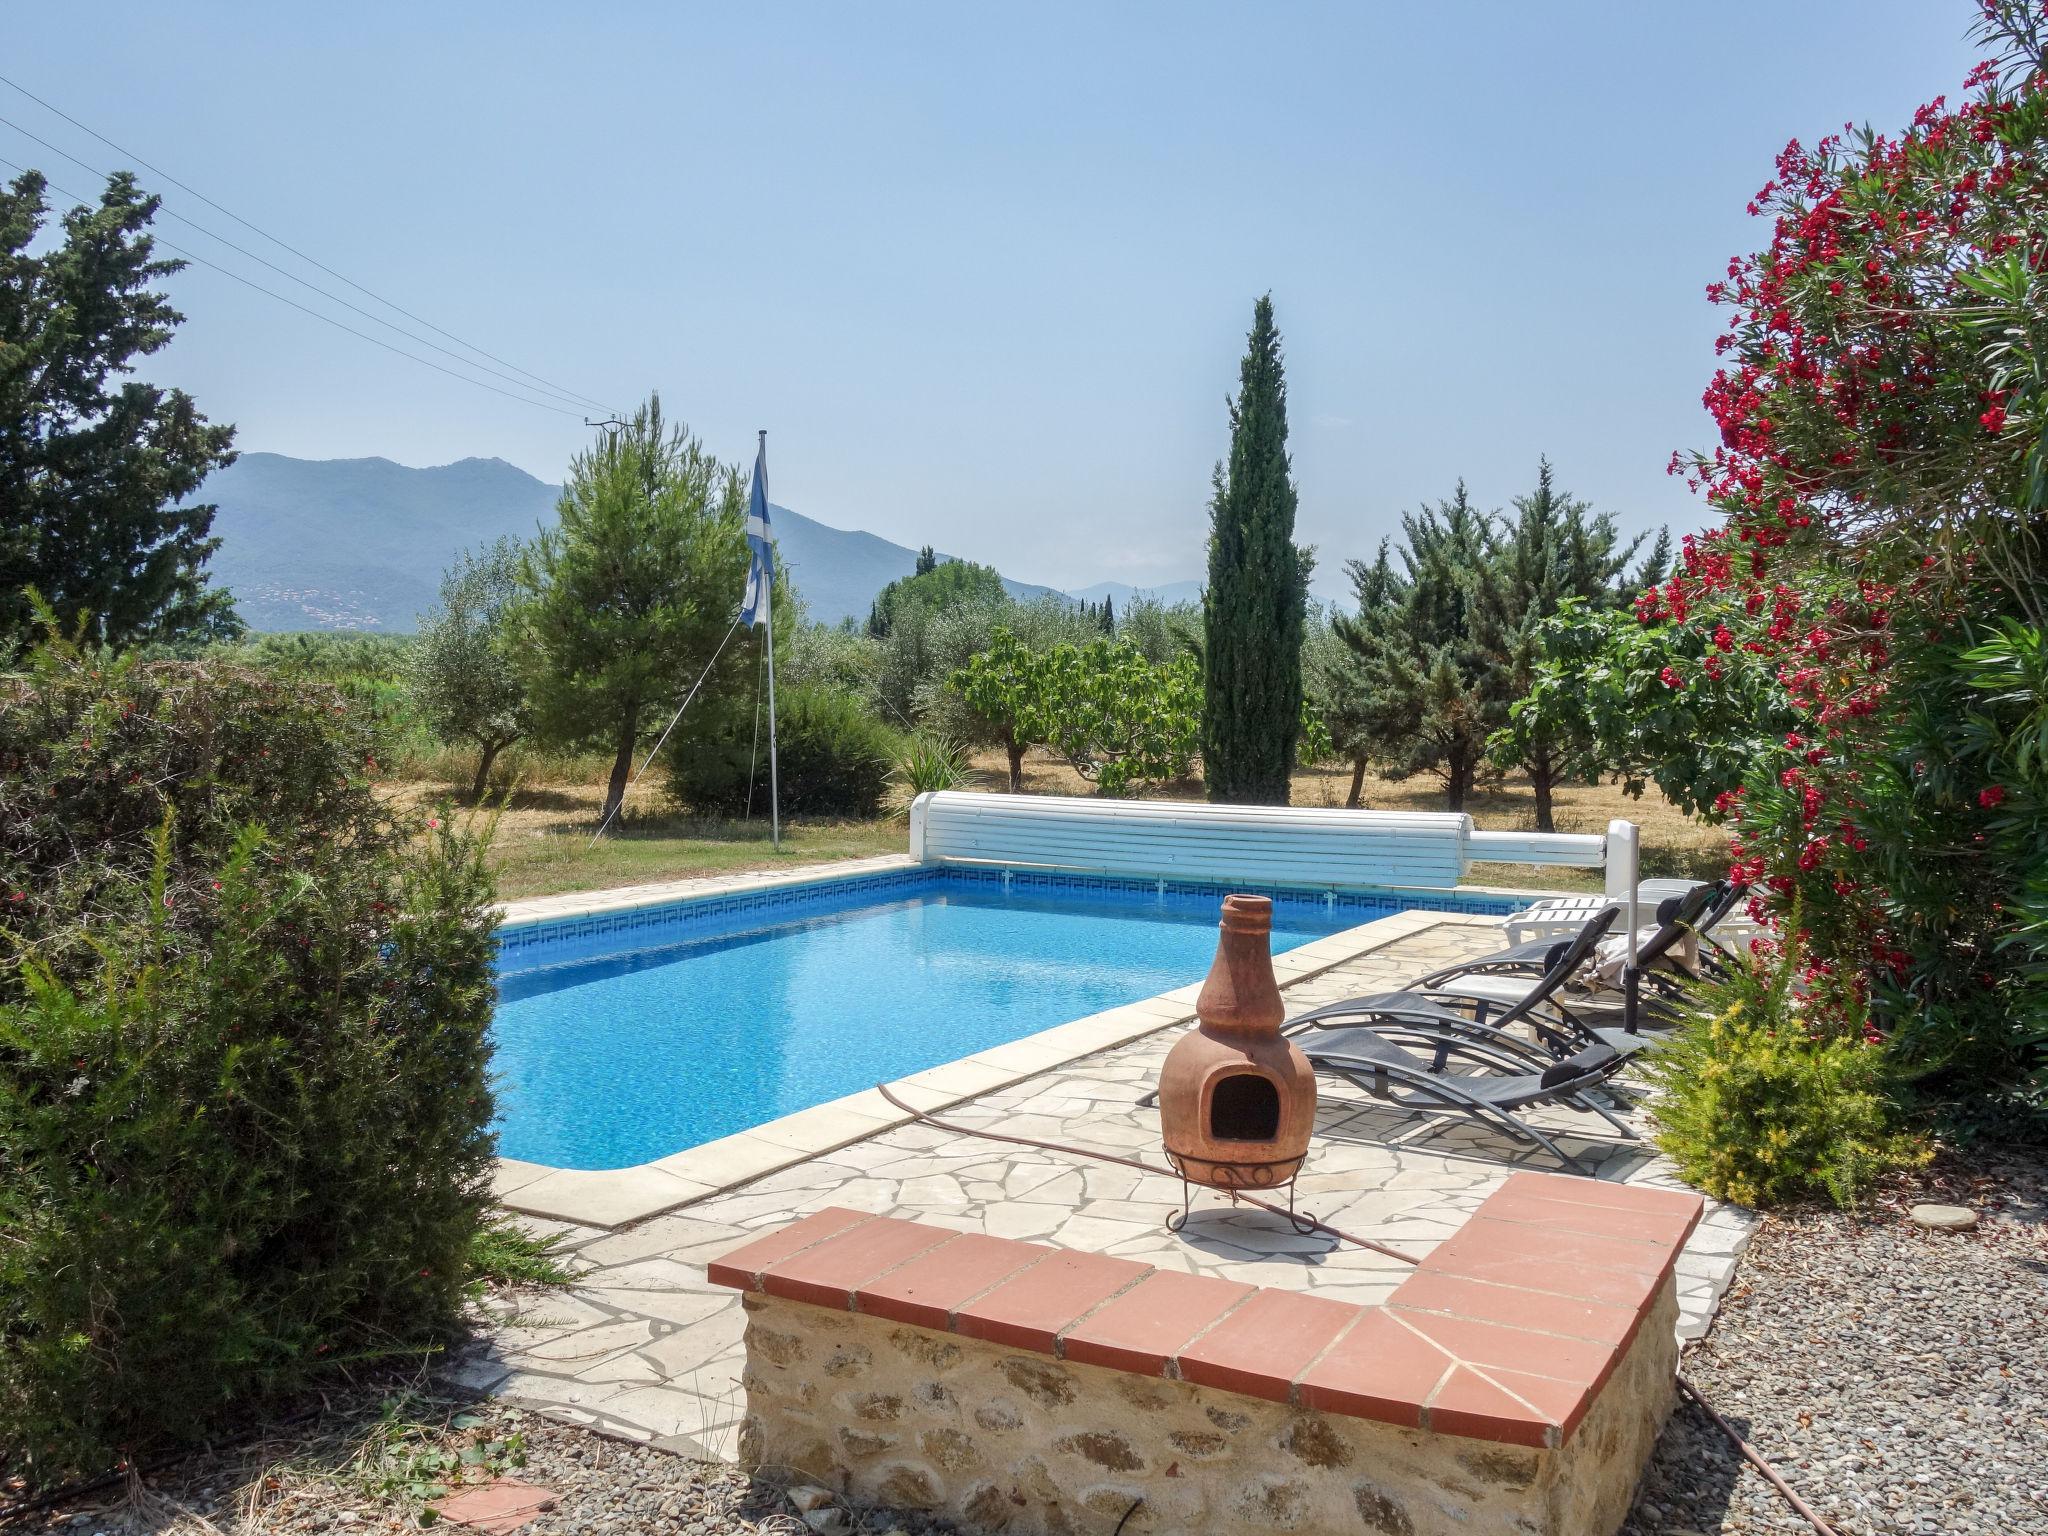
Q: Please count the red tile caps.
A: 15